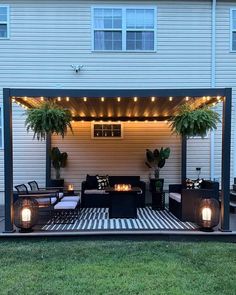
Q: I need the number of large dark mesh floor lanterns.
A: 2